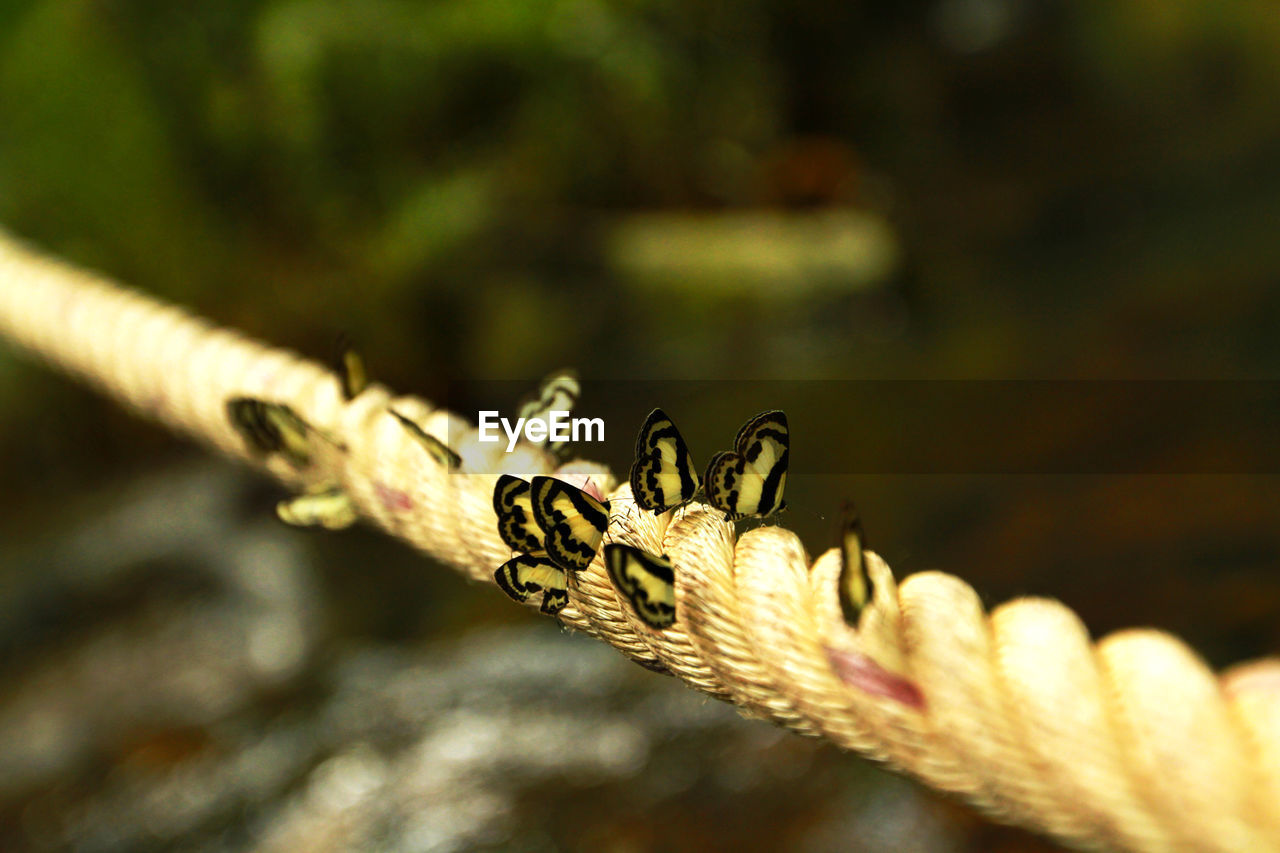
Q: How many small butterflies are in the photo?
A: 12